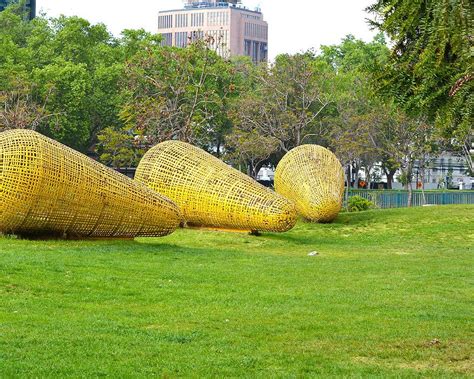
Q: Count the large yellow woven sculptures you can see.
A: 3